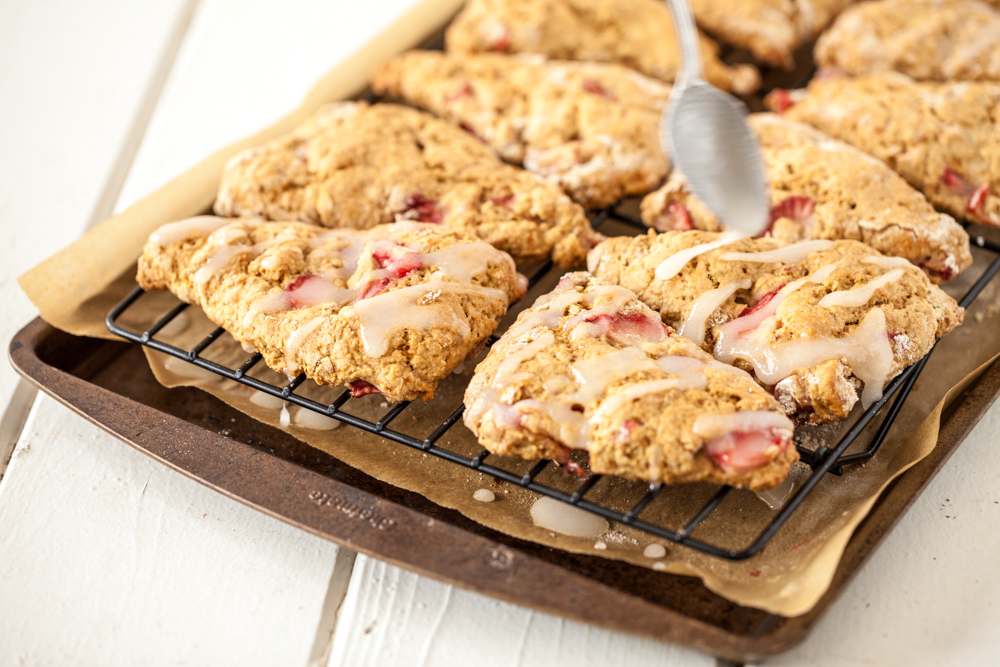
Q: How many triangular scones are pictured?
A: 10